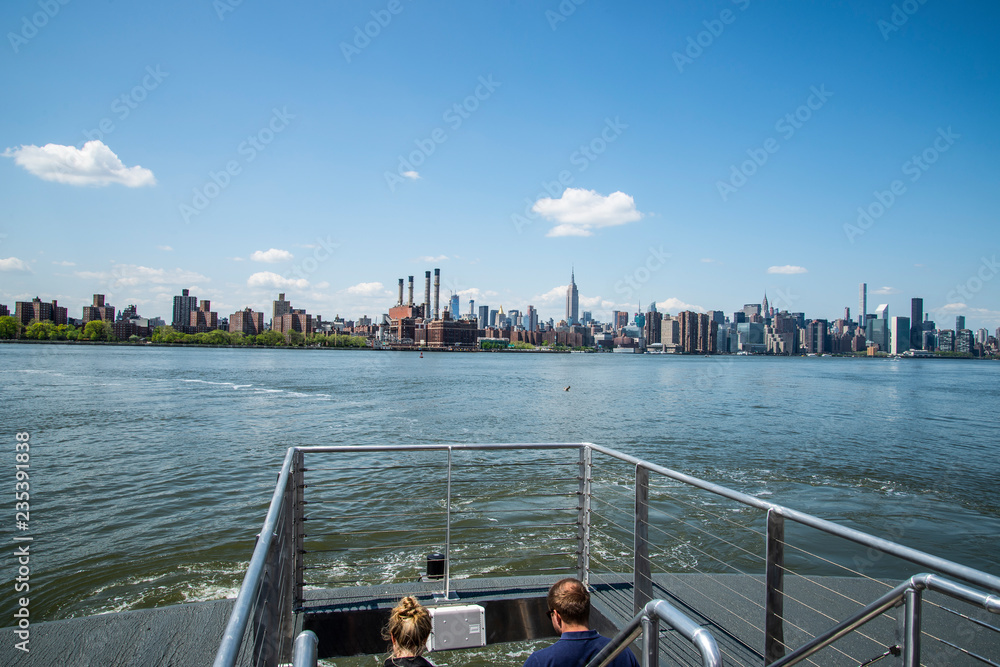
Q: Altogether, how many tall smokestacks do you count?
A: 4